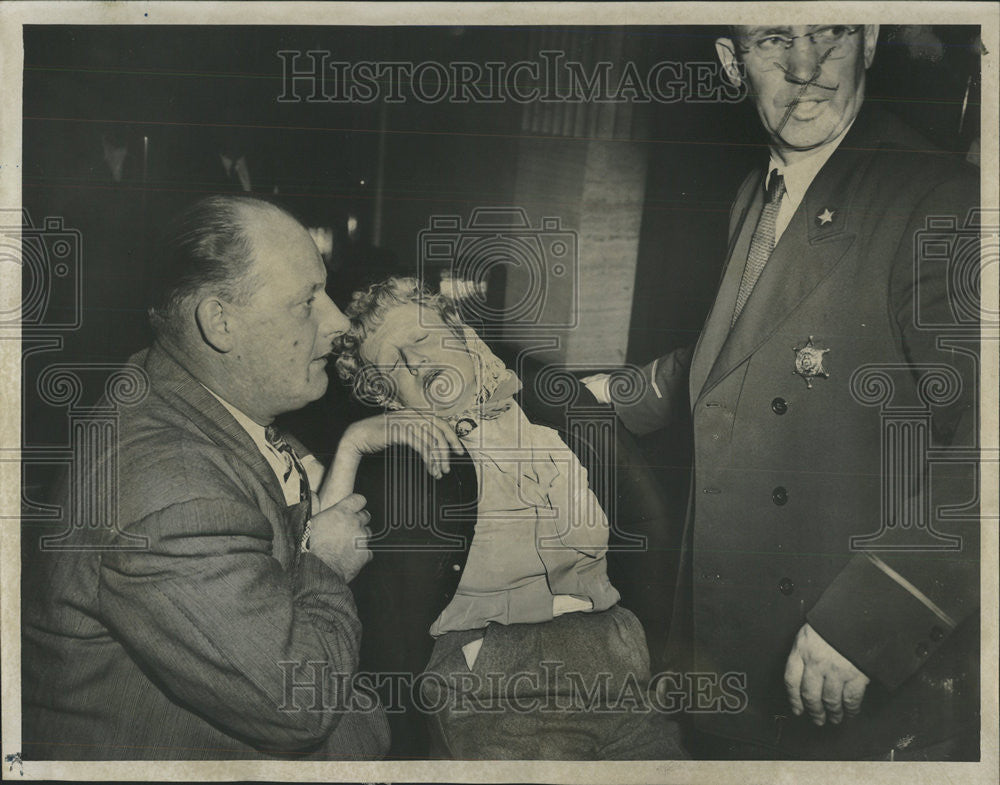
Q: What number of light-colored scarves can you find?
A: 1